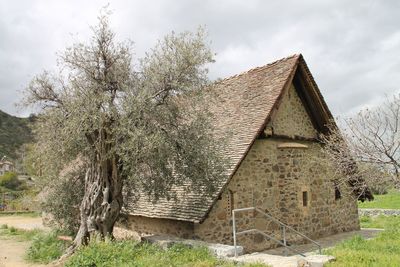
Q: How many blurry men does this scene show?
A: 0